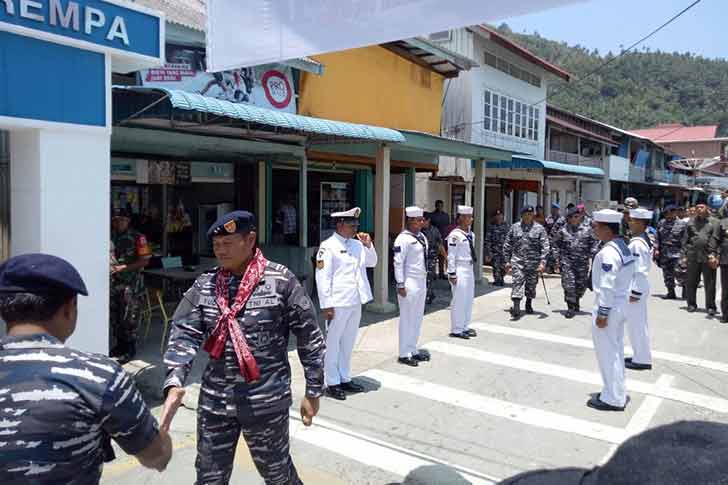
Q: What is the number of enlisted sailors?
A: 4